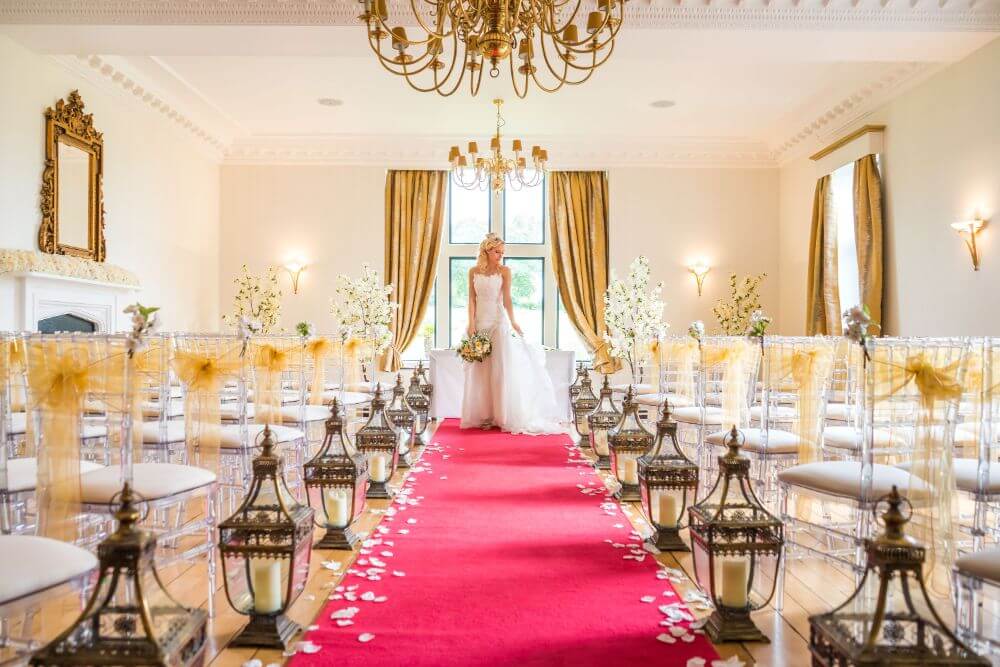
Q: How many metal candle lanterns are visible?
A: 14